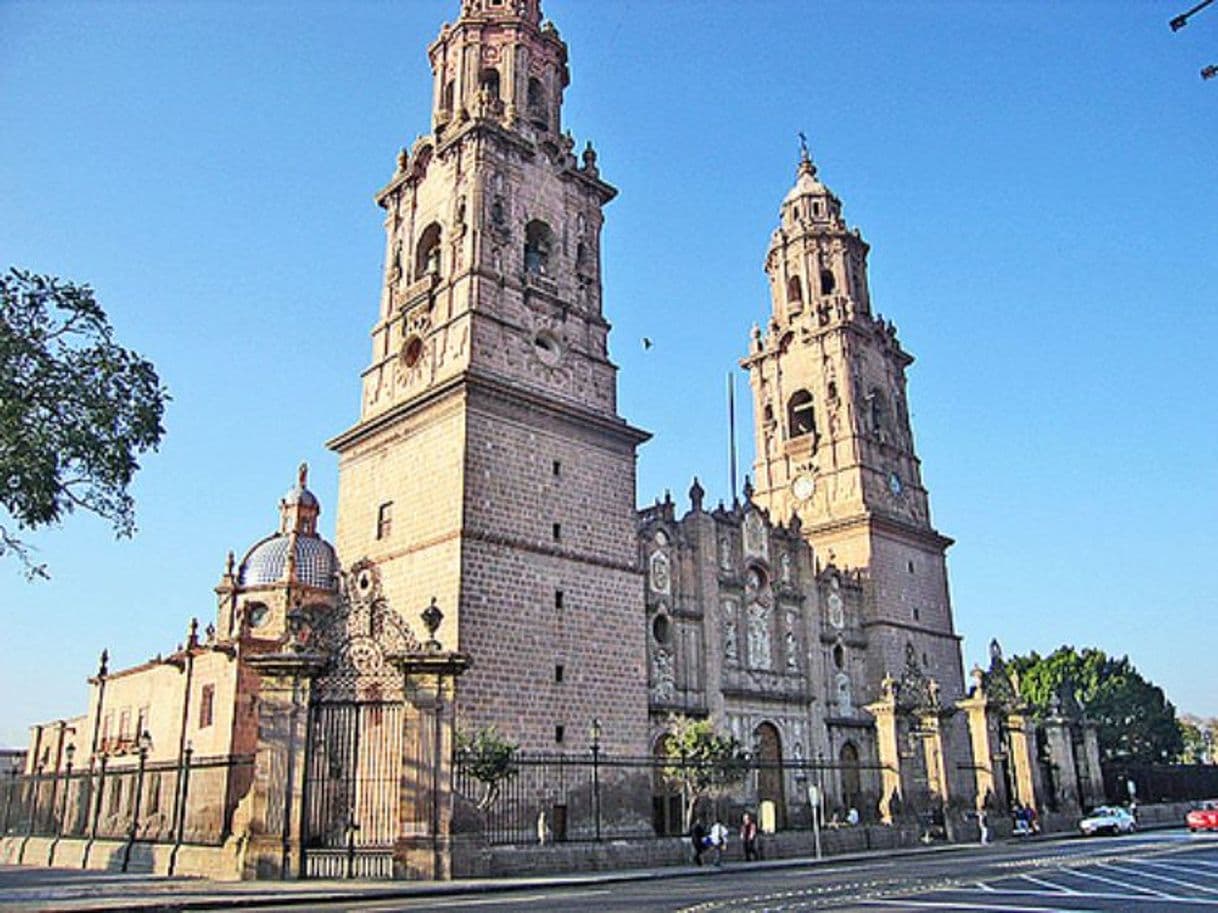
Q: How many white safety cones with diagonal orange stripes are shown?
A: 0